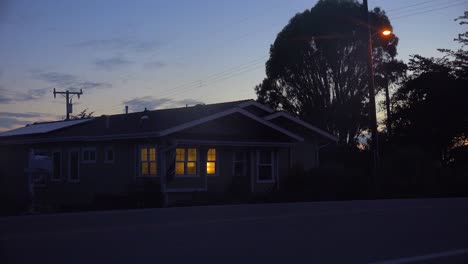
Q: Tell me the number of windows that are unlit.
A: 6